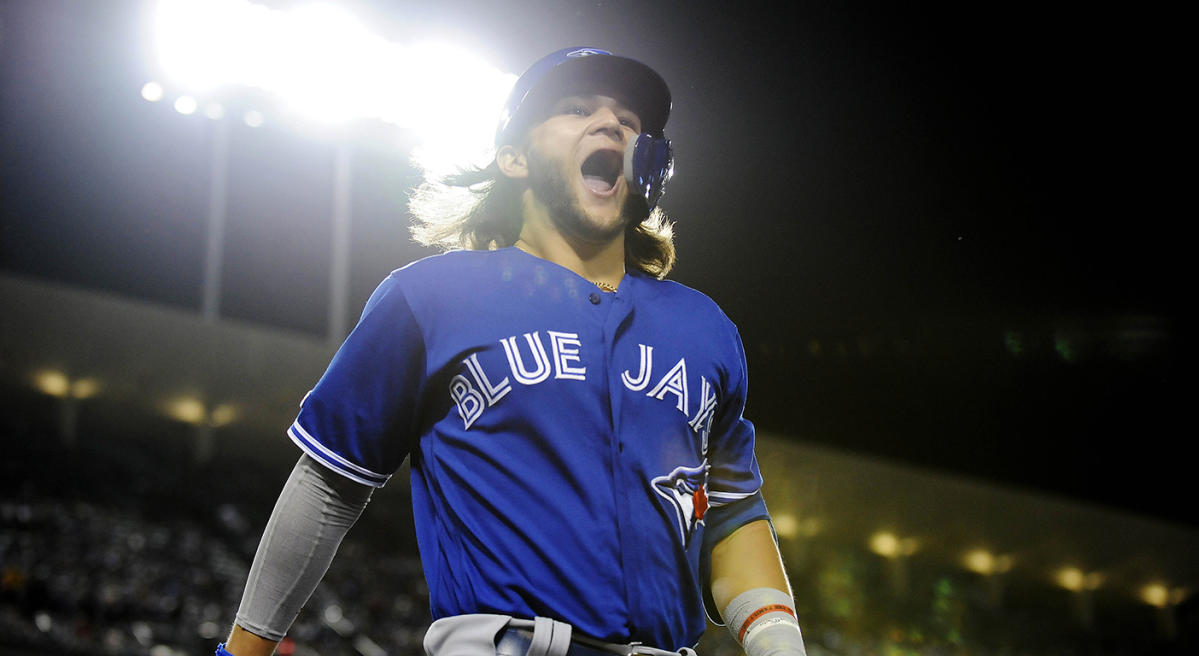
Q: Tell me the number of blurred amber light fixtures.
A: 7